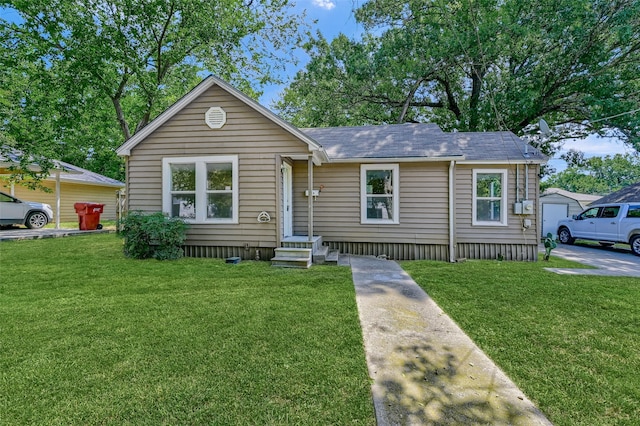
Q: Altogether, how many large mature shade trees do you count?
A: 2